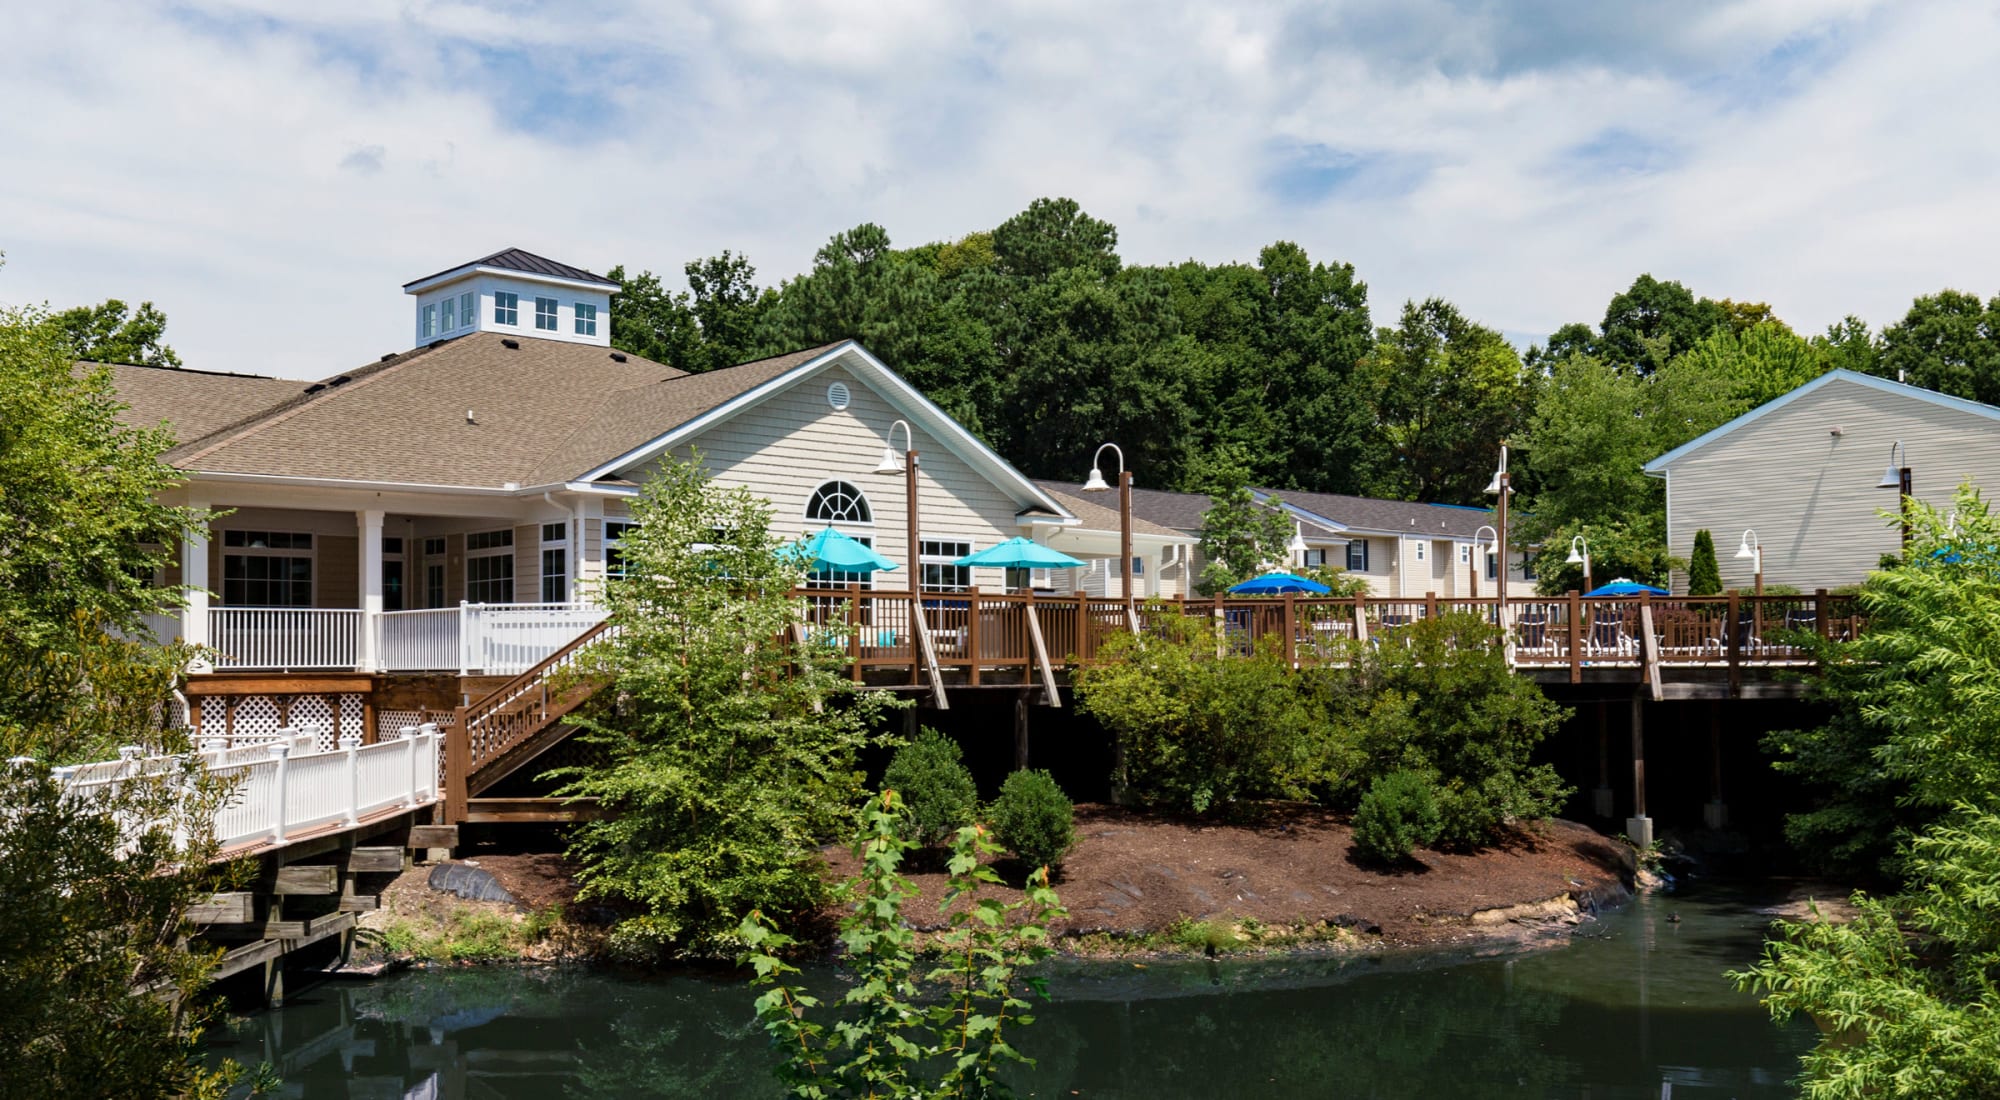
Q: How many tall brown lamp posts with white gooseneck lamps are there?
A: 4